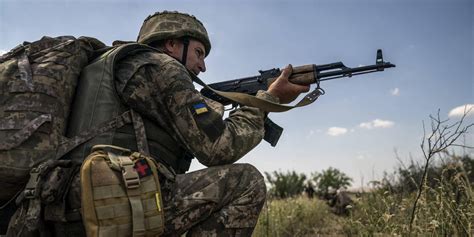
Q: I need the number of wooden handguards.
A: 1